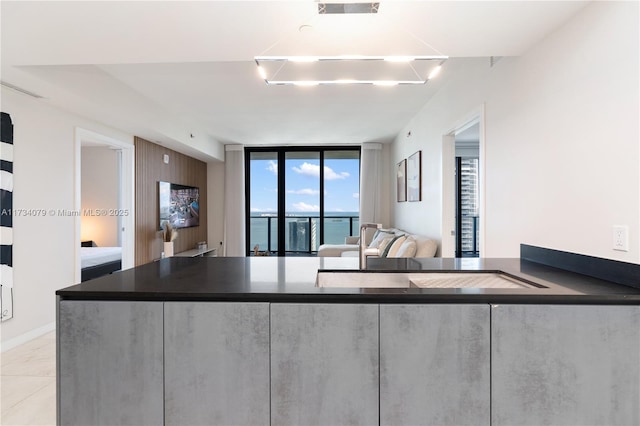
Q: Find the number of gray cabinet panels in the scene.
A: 5